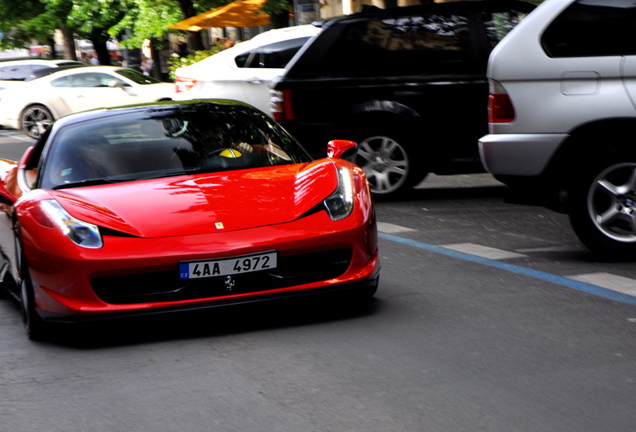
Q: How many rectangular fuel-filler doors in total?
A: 1